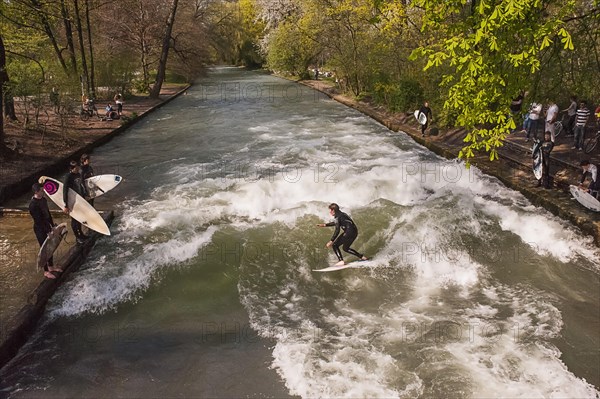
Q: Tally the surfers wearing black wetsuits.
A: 6